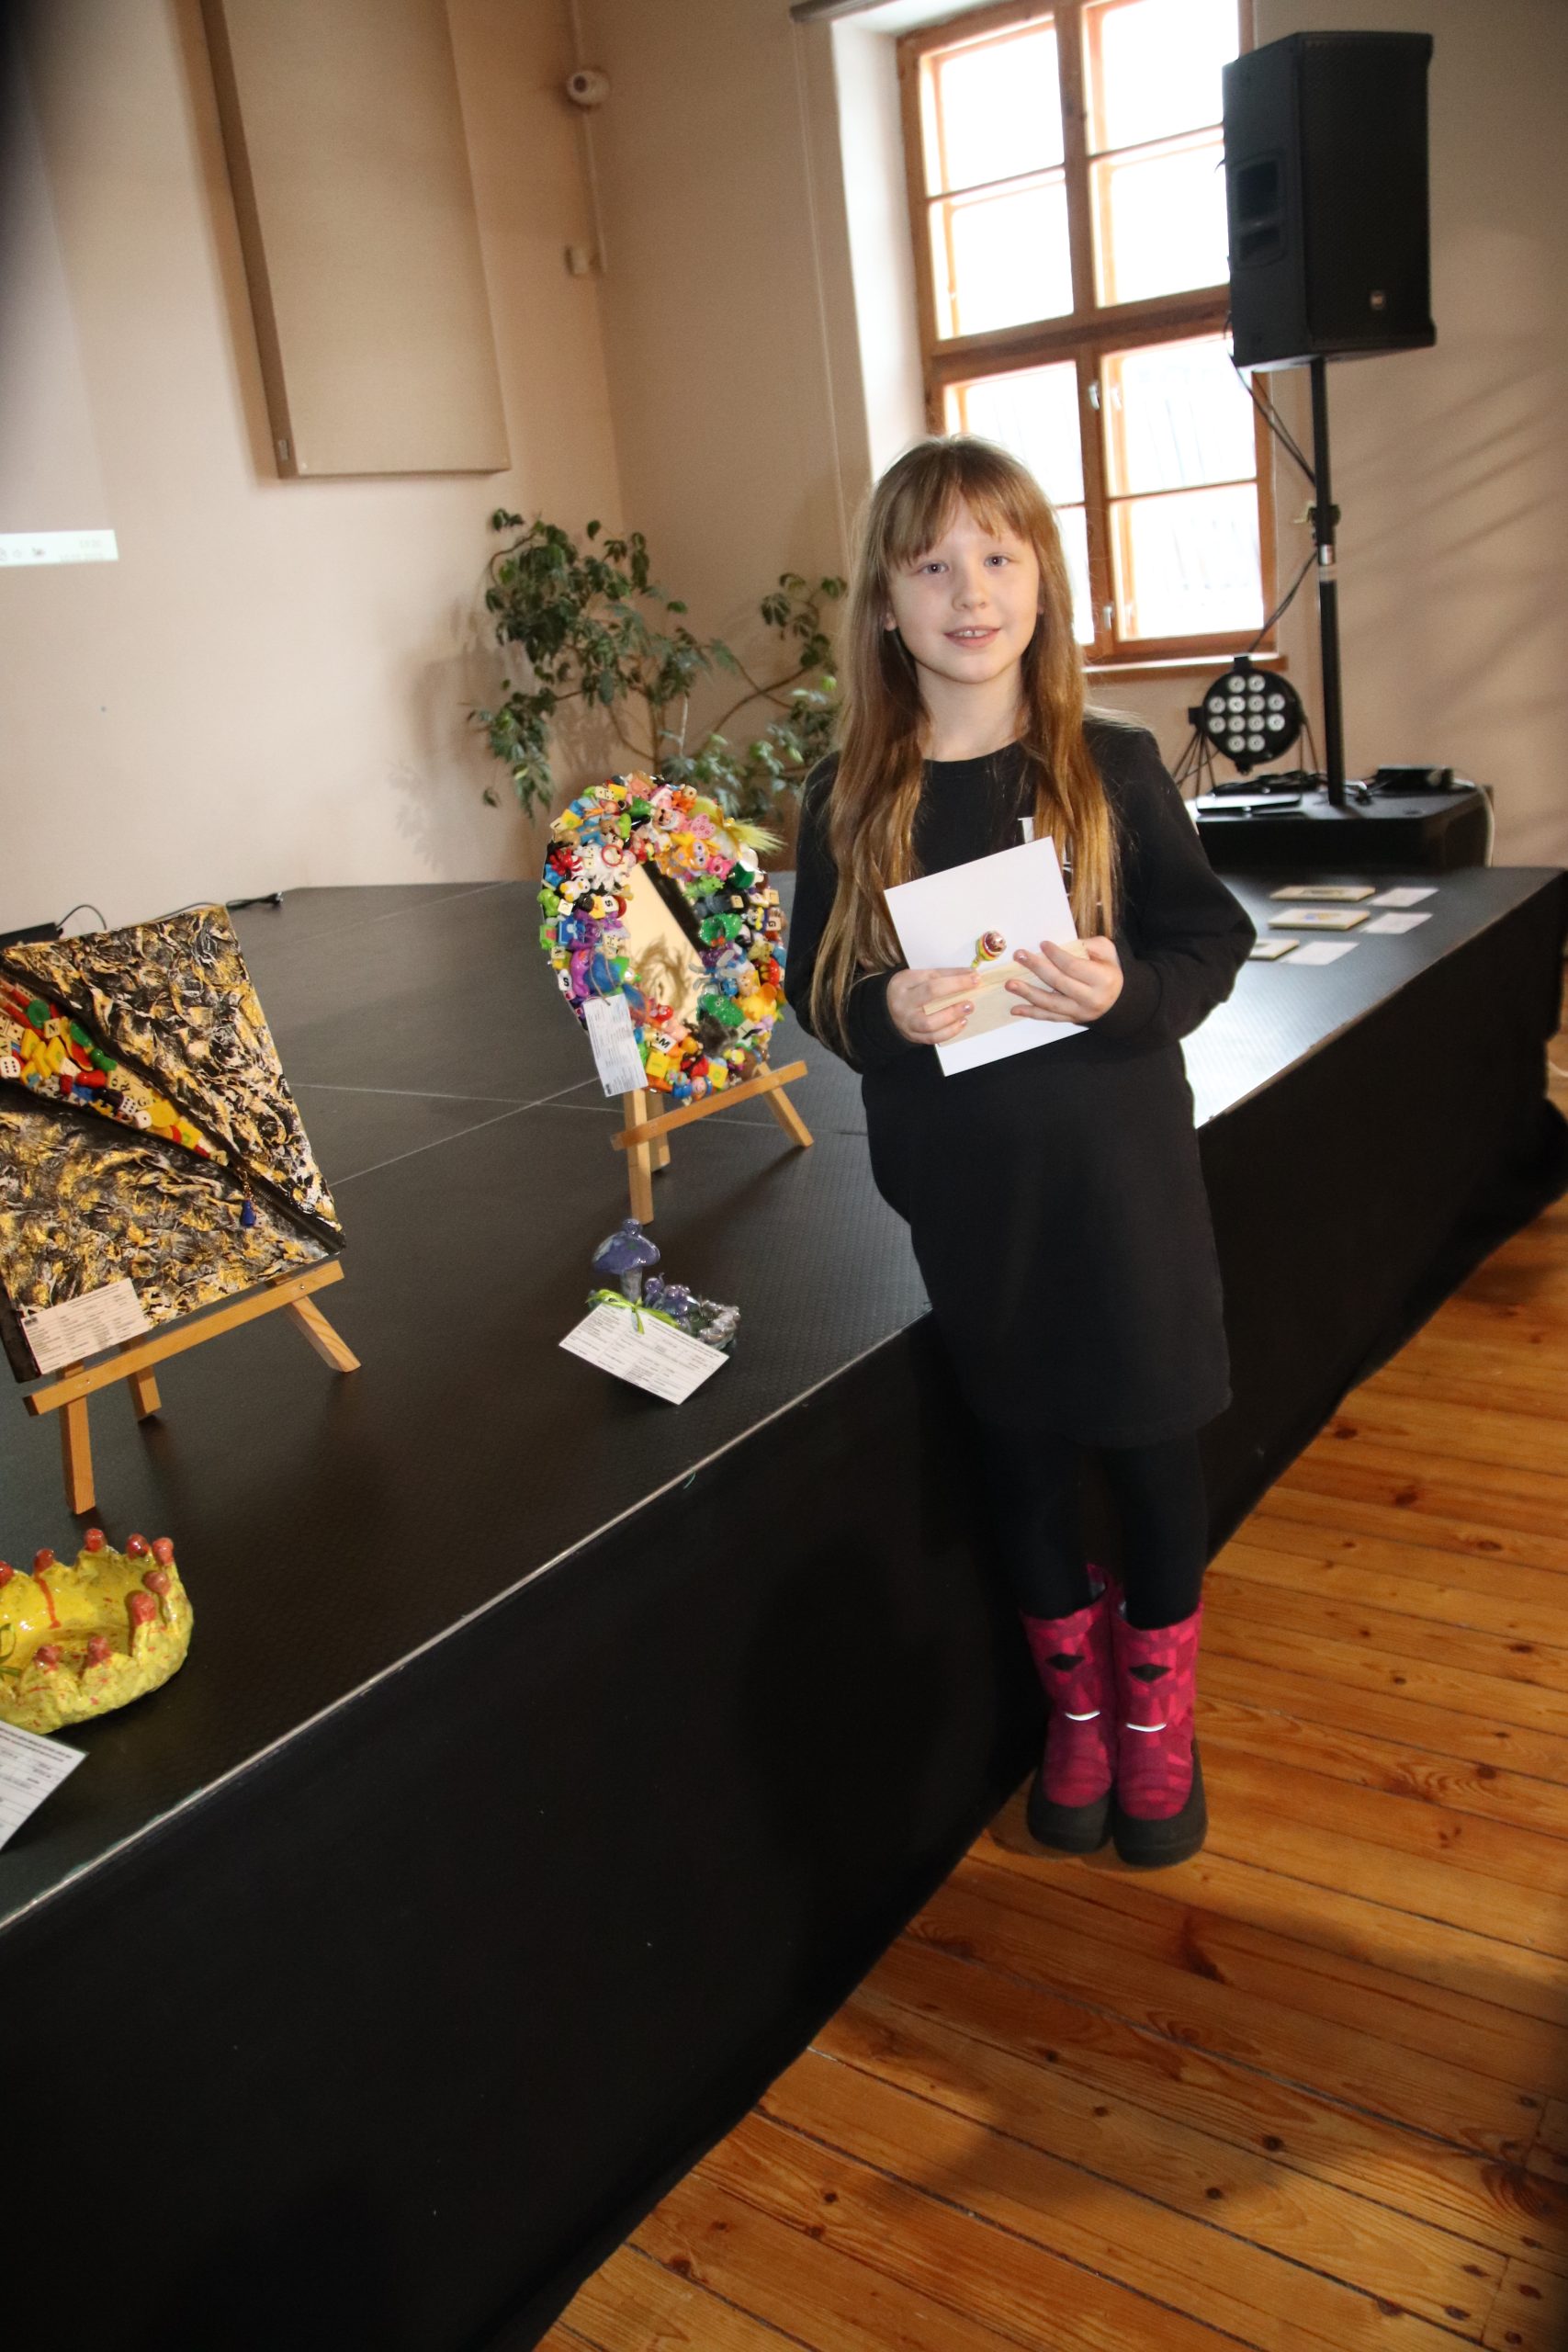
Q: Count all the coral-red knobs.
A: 9